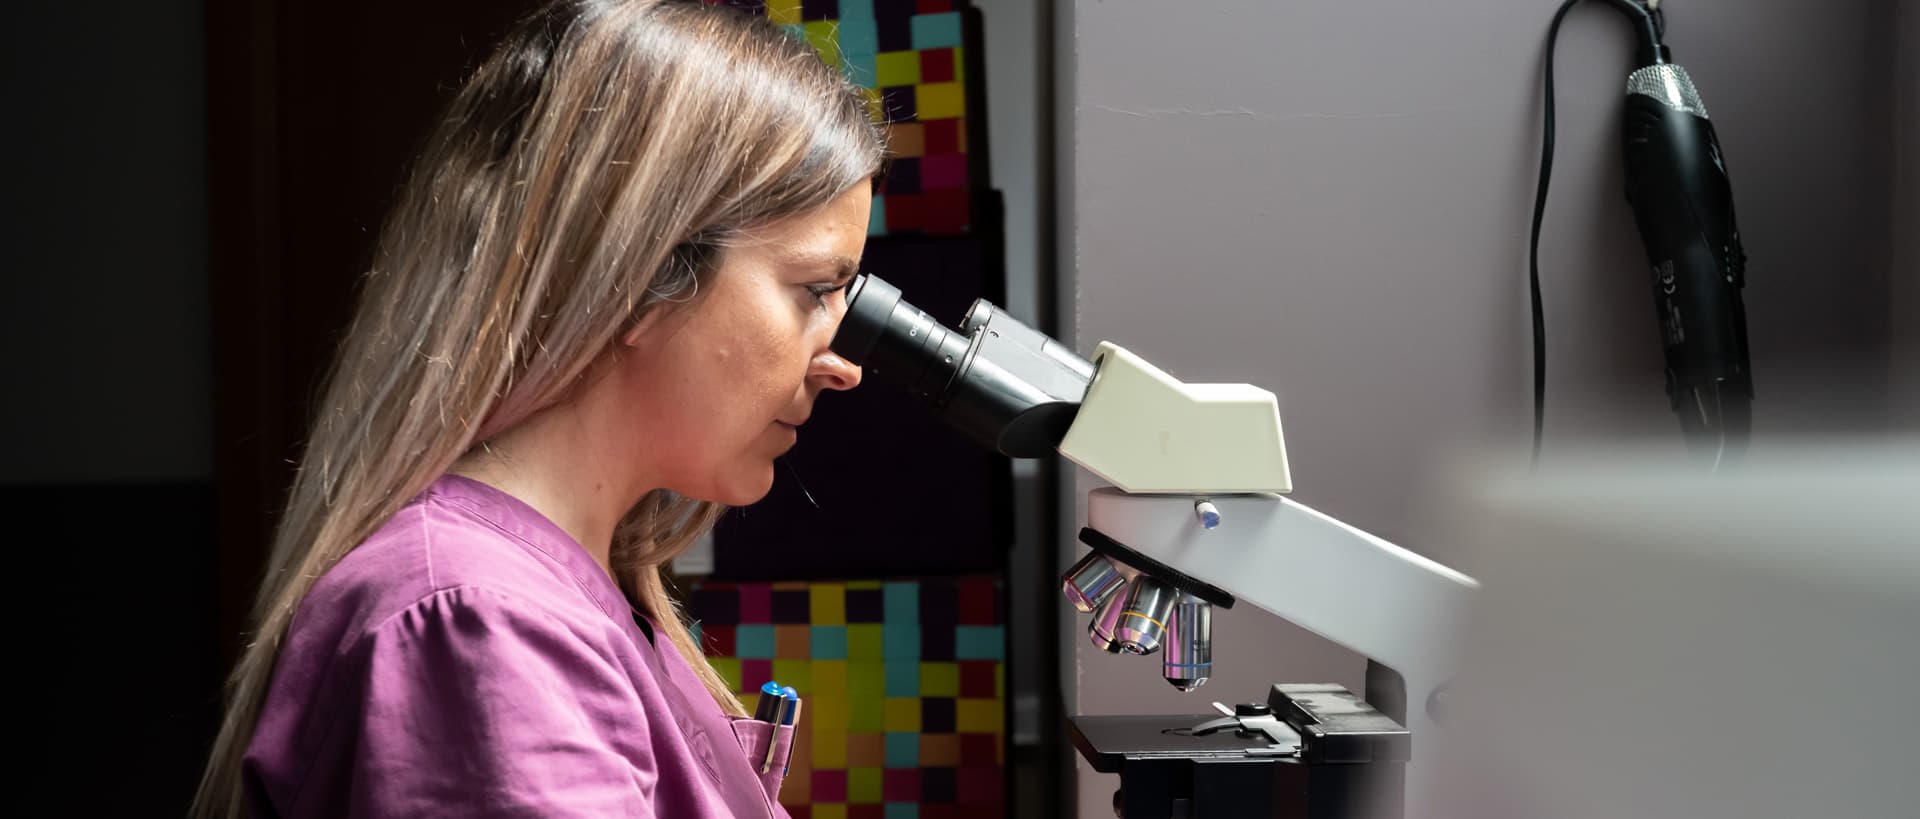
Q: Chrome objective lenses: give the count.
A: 4